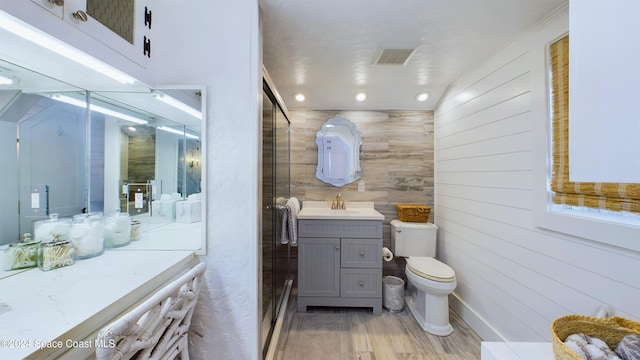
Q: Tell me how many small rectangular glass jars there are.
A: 2